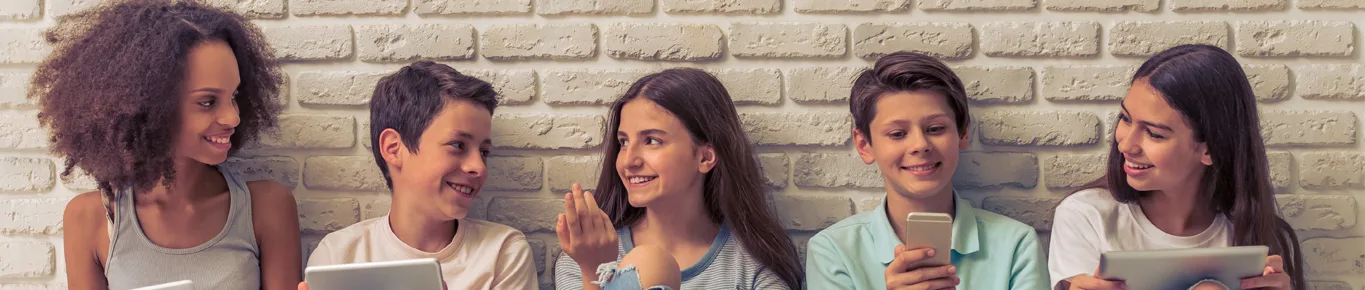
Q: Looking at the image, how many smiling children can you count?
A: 5